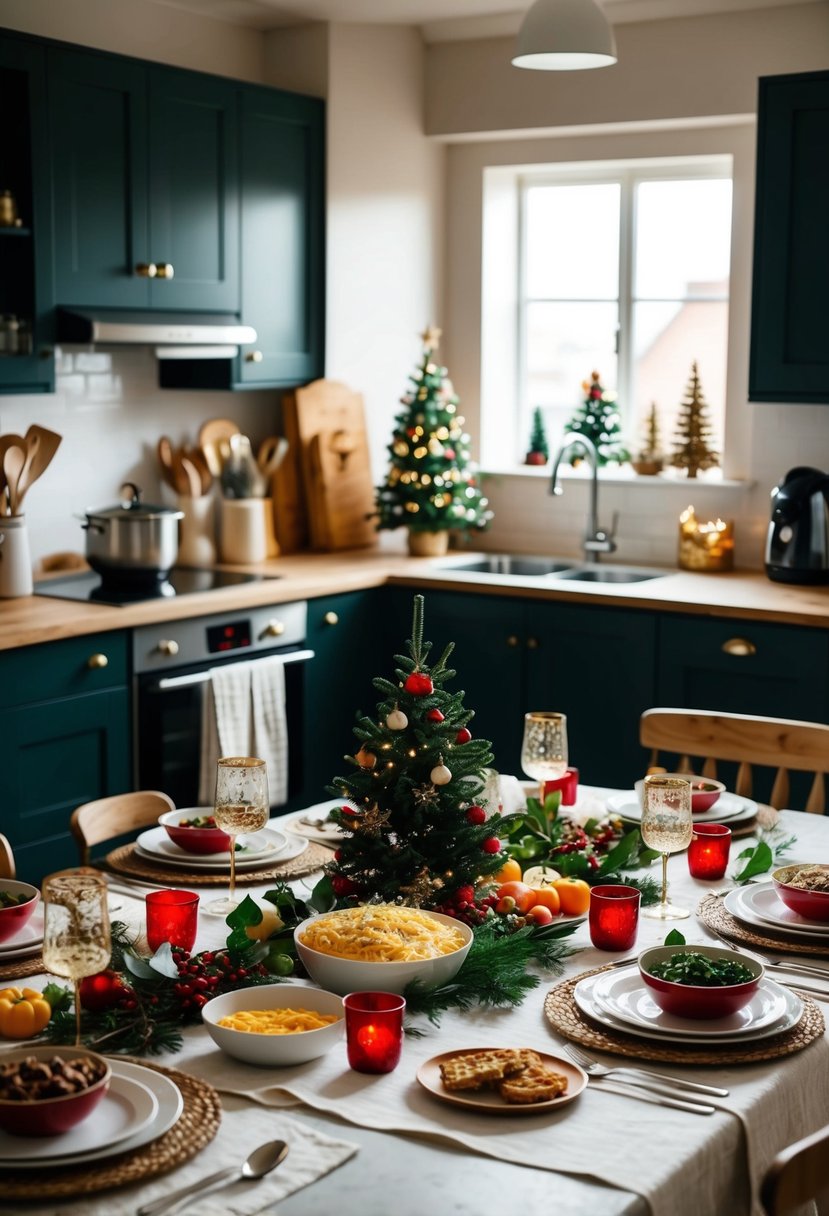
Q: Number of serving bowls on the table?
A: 2